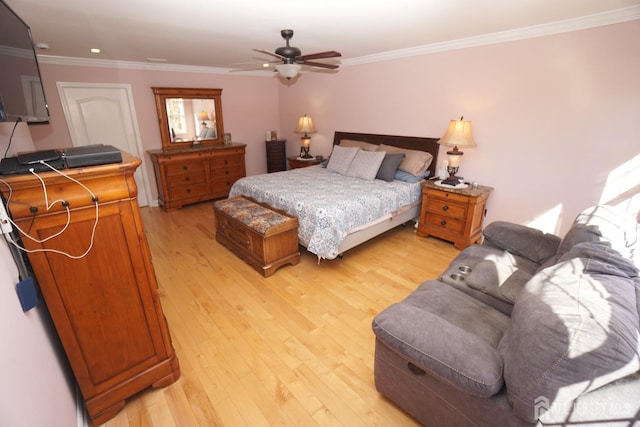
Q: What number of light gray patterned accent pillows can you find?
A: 2